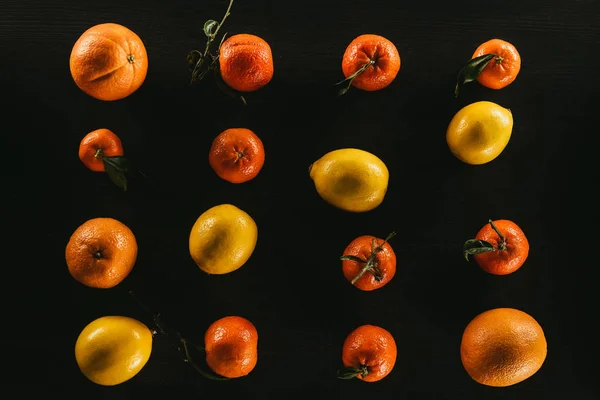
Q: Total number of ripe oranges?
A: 12